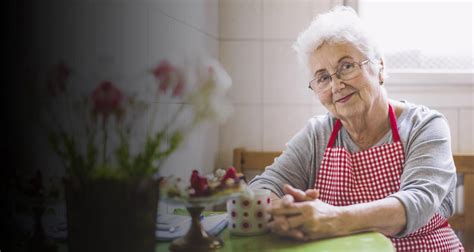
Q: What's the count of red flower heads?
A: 3